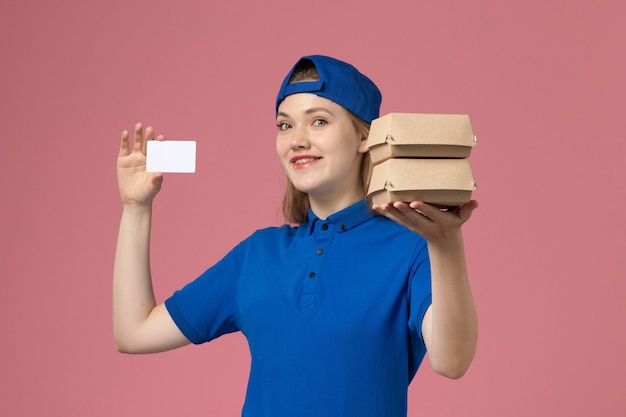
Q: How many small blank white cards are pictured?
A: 1